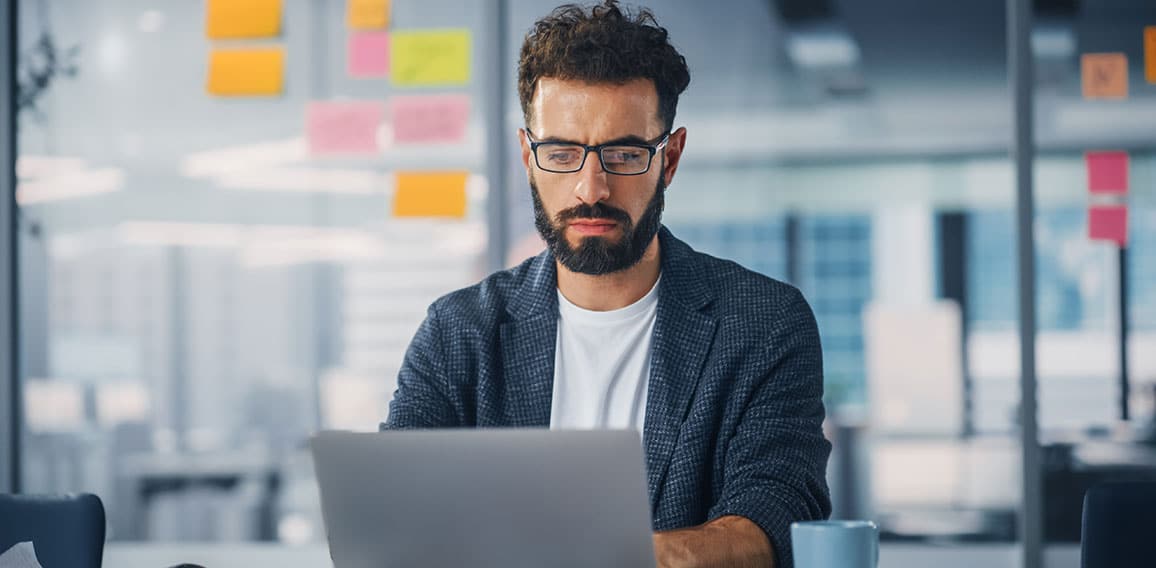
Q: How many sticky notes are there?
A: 12